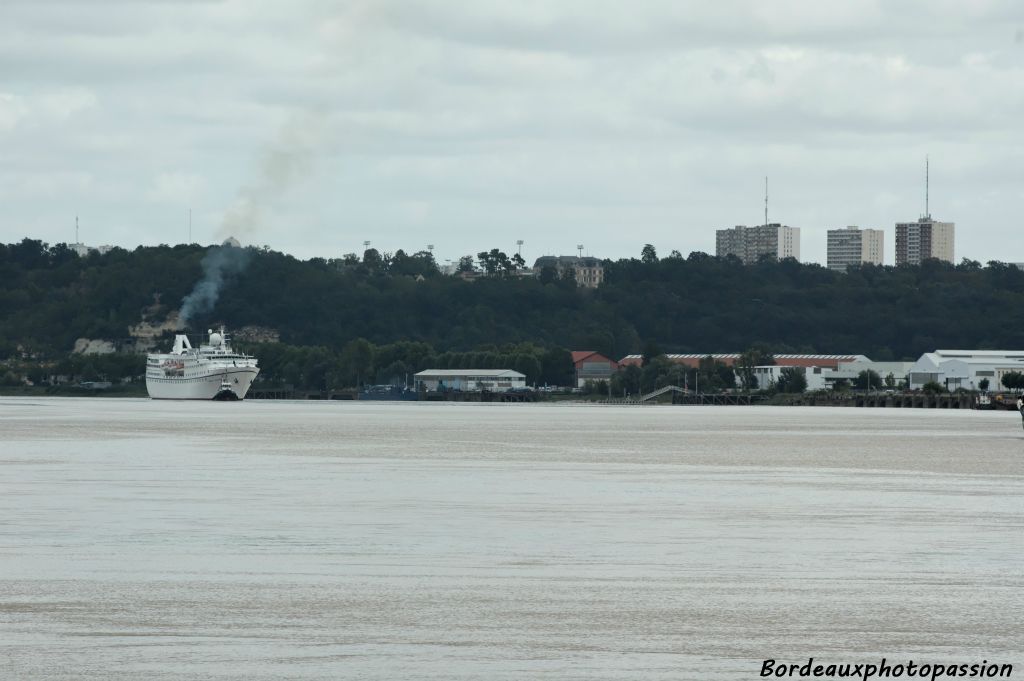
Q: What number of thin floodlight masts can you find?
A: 4